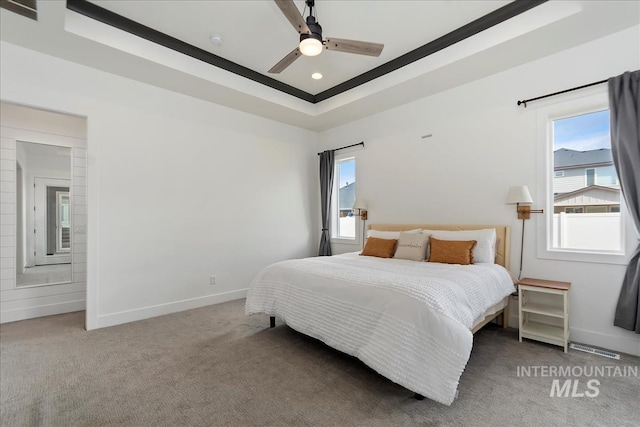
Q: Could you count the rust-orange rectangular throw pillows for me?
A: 2